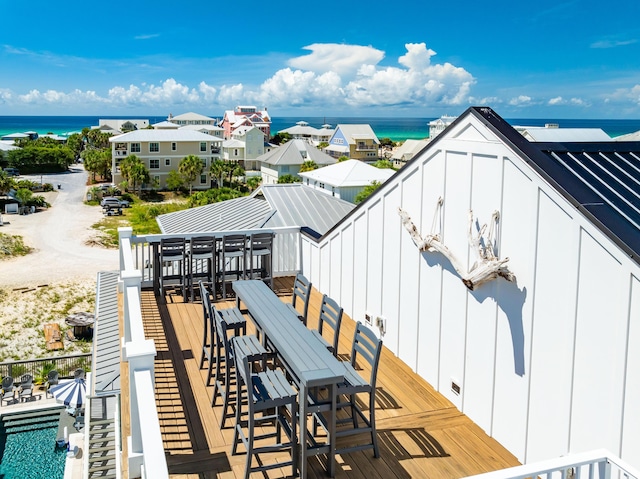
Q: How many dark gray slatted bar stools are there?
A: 10